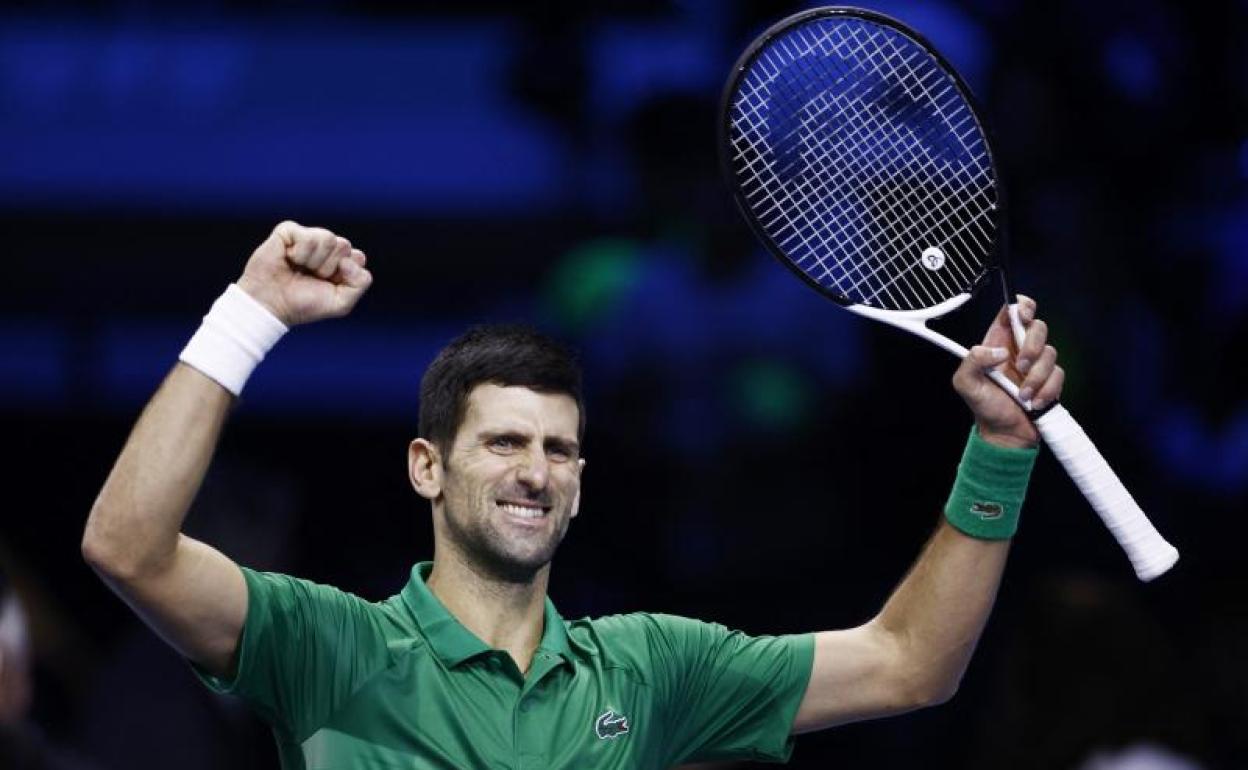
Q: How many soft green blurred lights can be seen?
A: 2